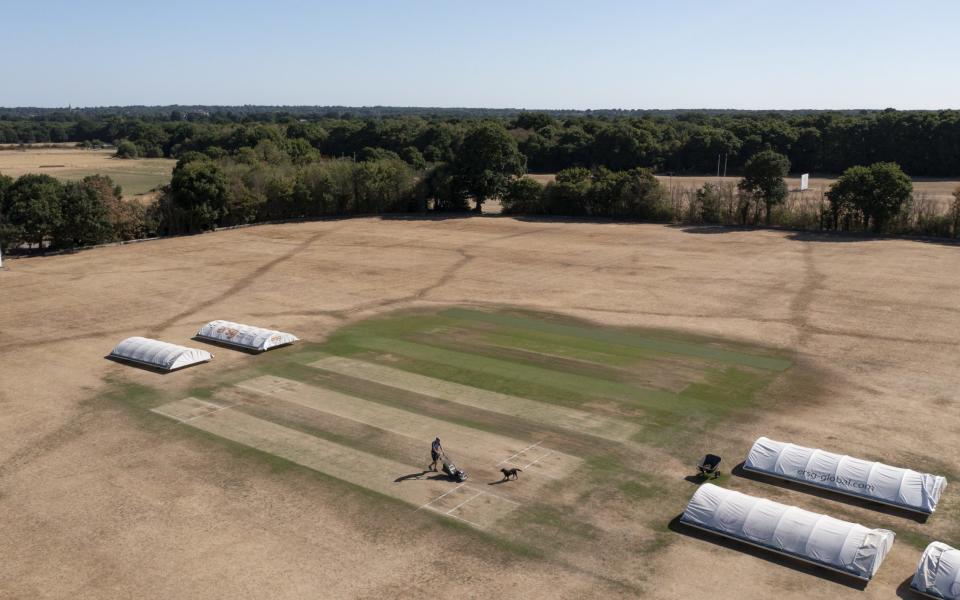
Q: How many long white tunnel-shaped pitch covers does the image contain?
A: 5